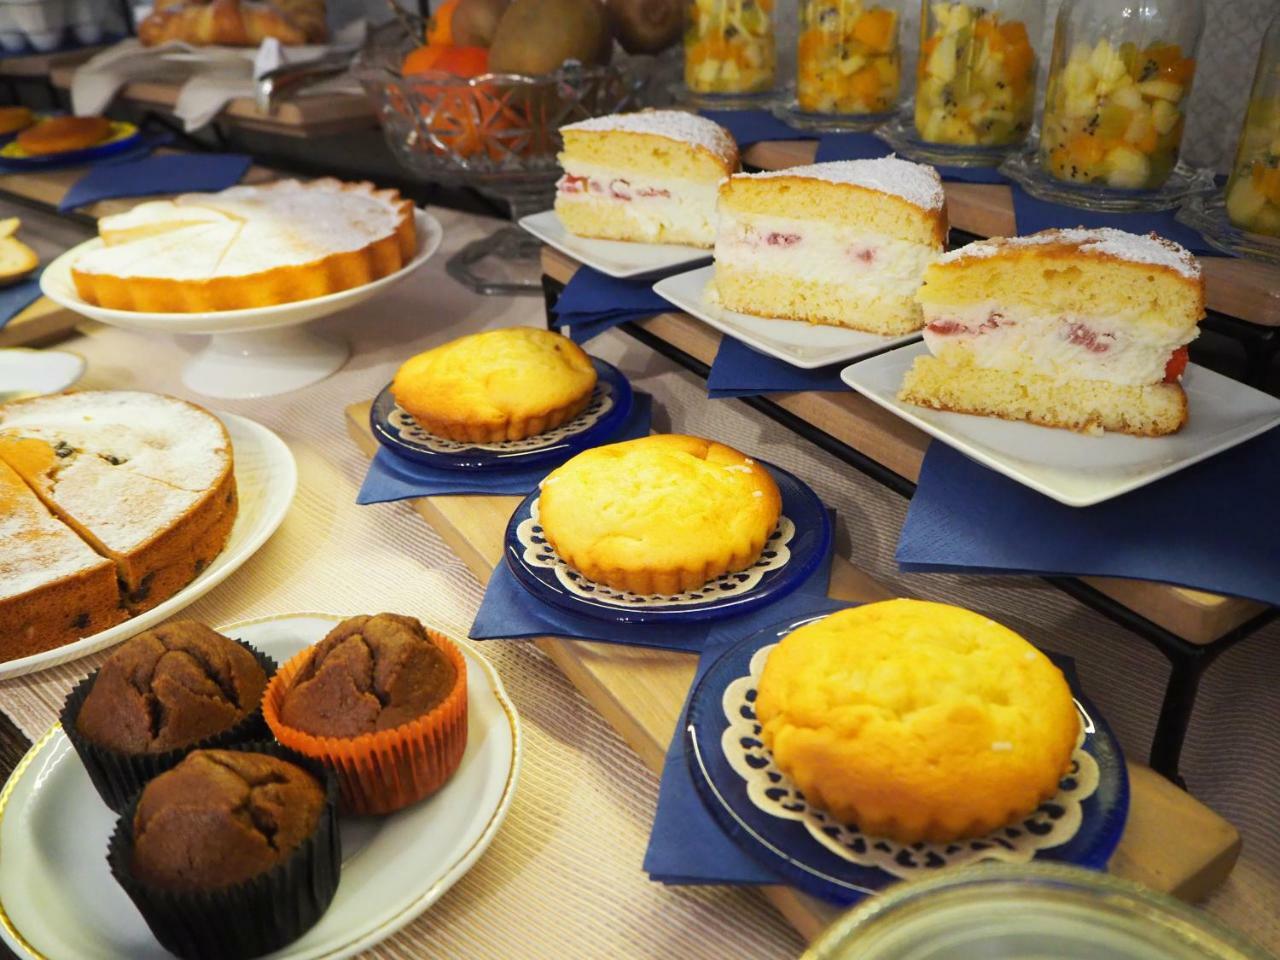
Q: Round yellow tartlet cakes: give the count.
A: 3